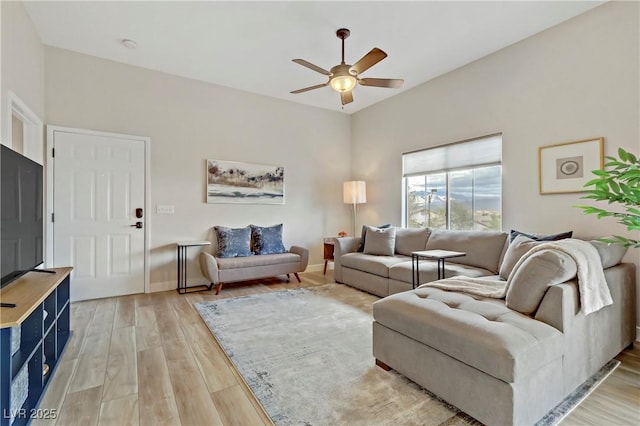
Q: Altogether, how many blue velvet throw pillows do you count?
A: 2